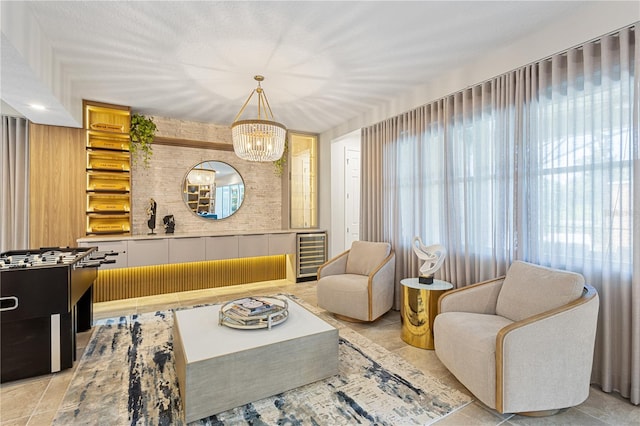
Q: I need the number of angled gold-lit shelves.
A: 6